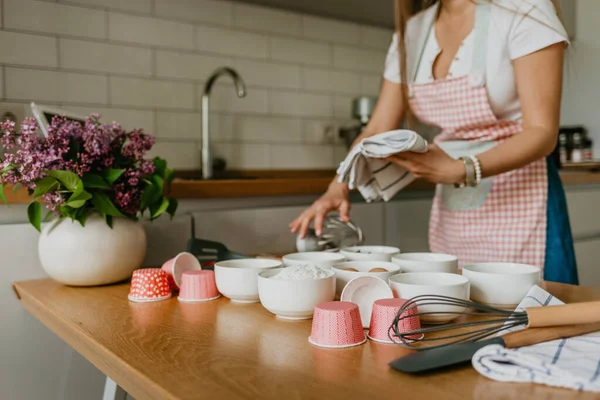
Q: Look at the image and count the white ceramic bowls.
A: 8